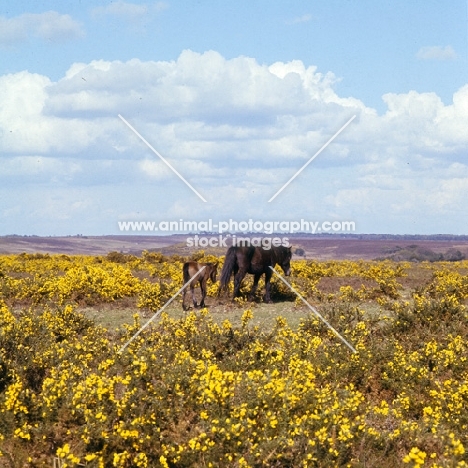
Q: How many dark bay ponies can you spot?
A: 2